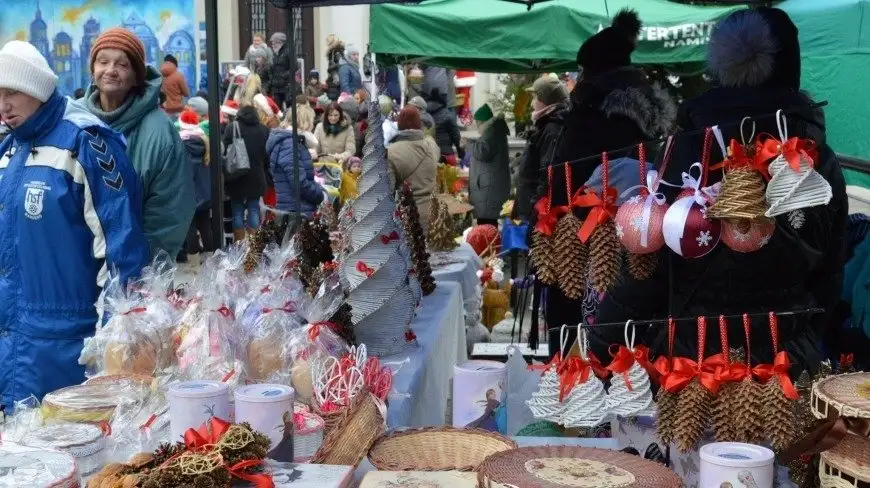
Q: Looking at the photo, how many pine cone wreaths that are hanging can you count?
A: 9